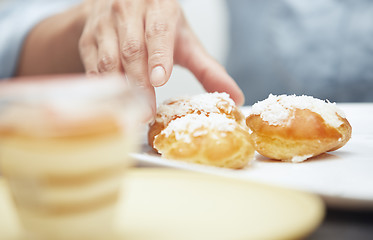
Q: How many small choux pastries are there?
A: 3